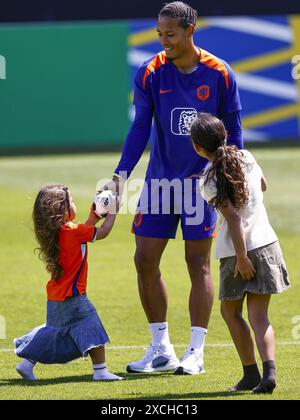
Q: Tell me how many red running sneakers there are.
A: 0